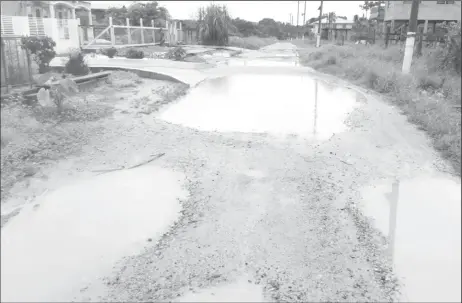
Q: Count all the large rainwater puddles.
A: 3